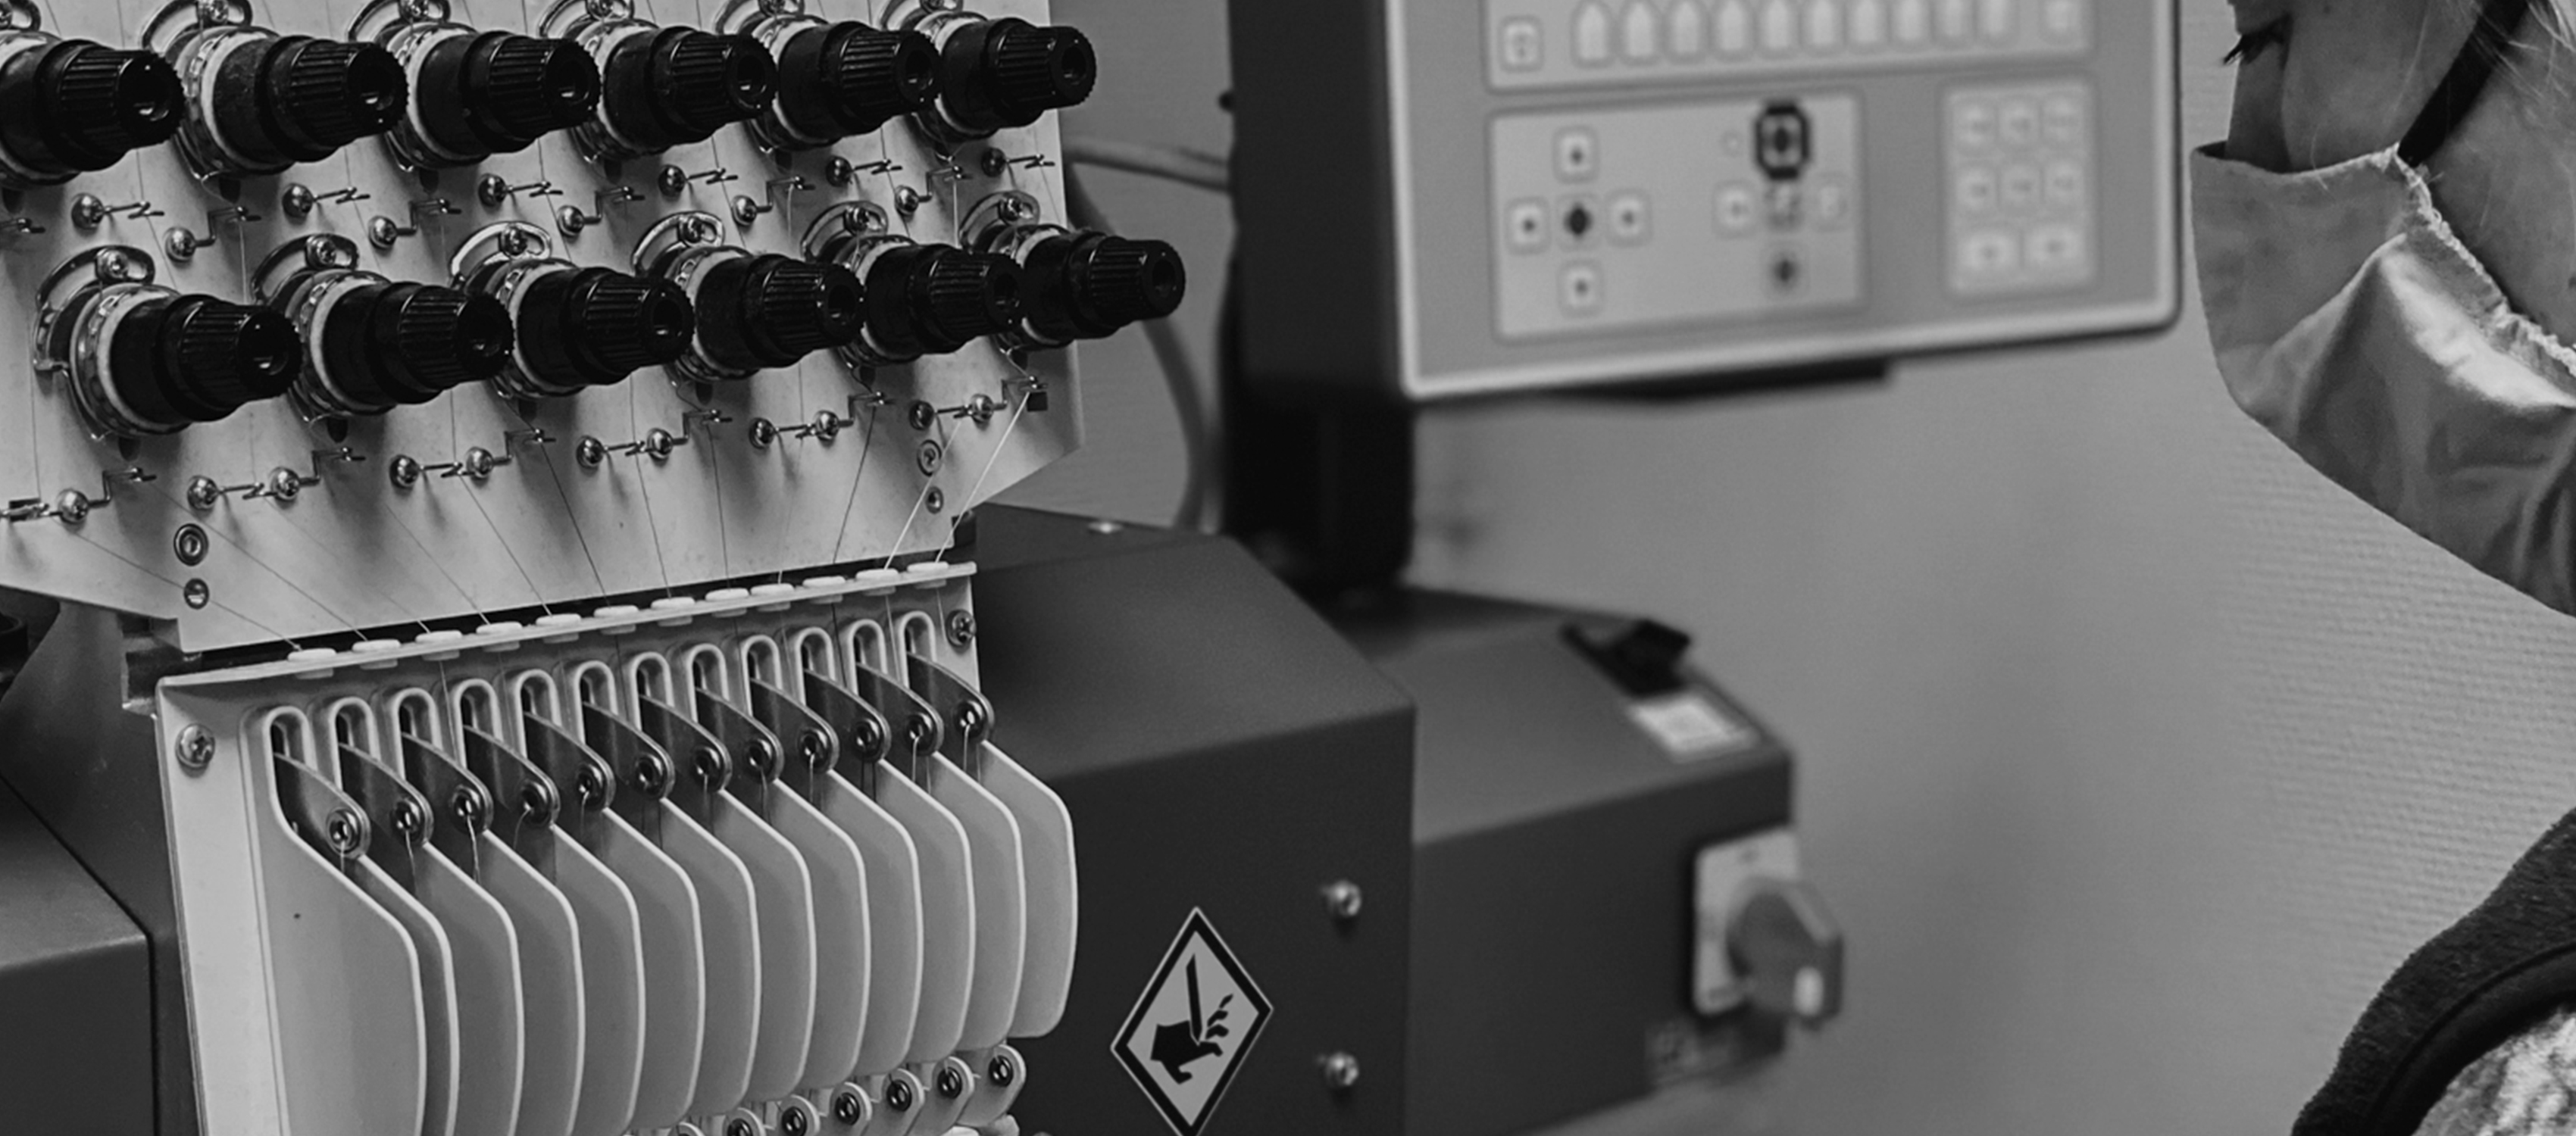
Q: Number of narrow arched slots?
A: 12